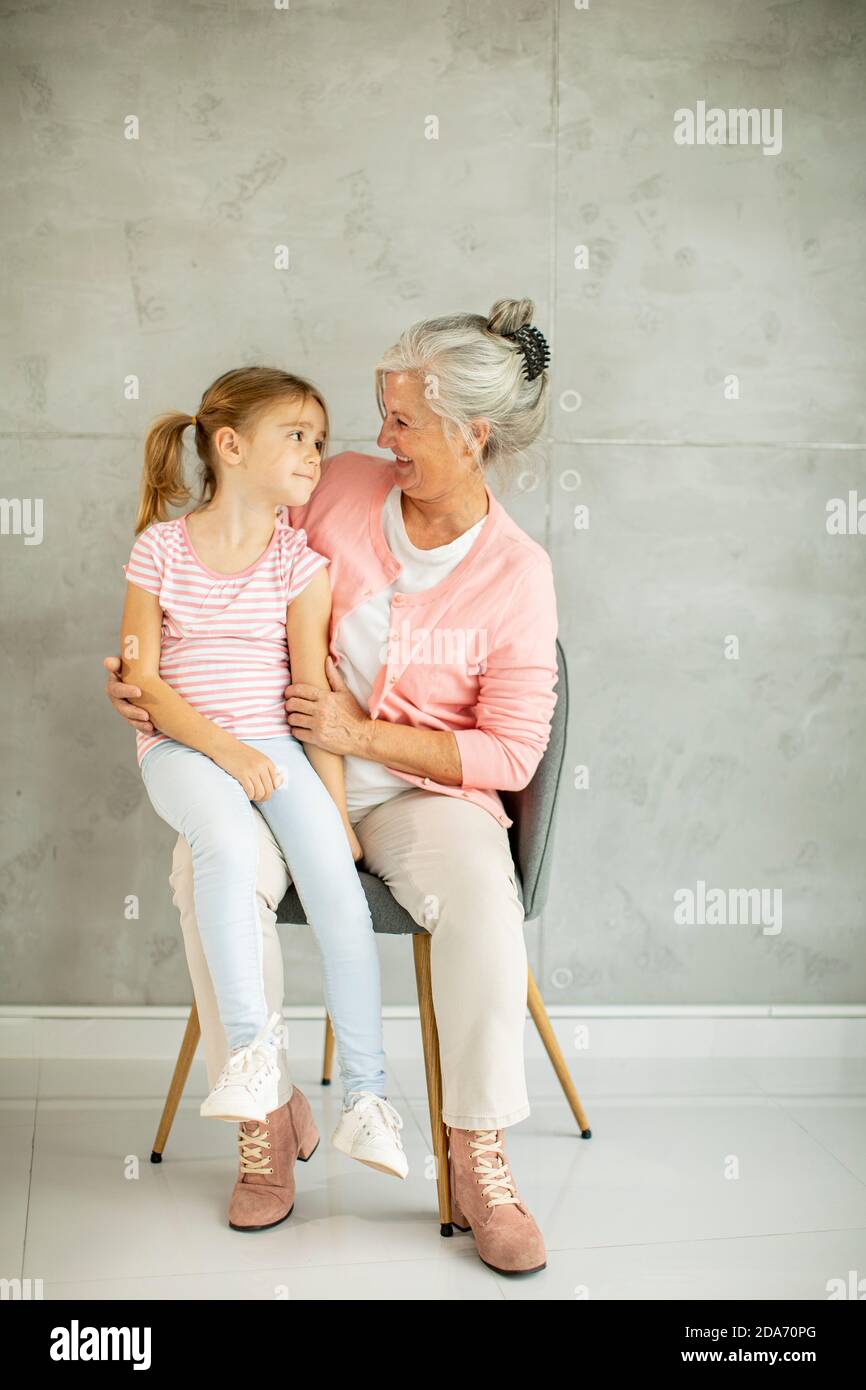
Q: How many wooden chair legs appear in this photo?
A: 4